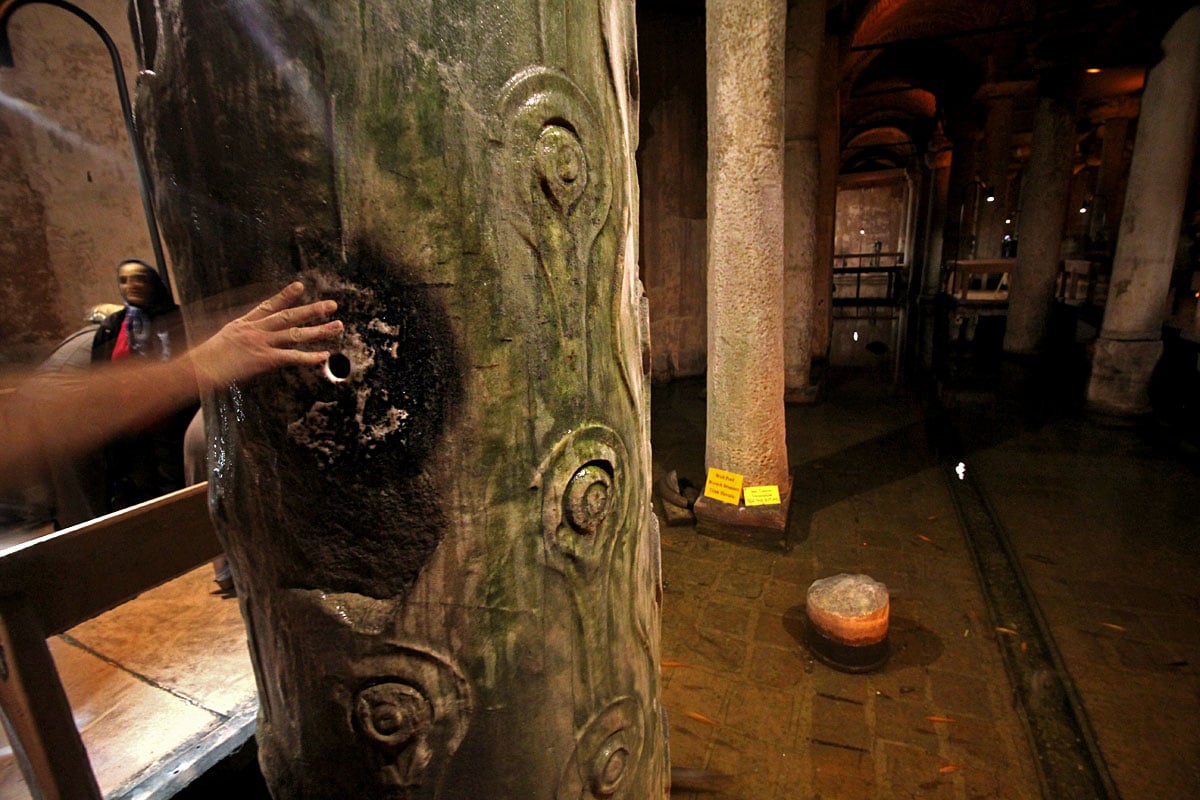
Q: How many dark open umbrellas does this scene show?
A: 0